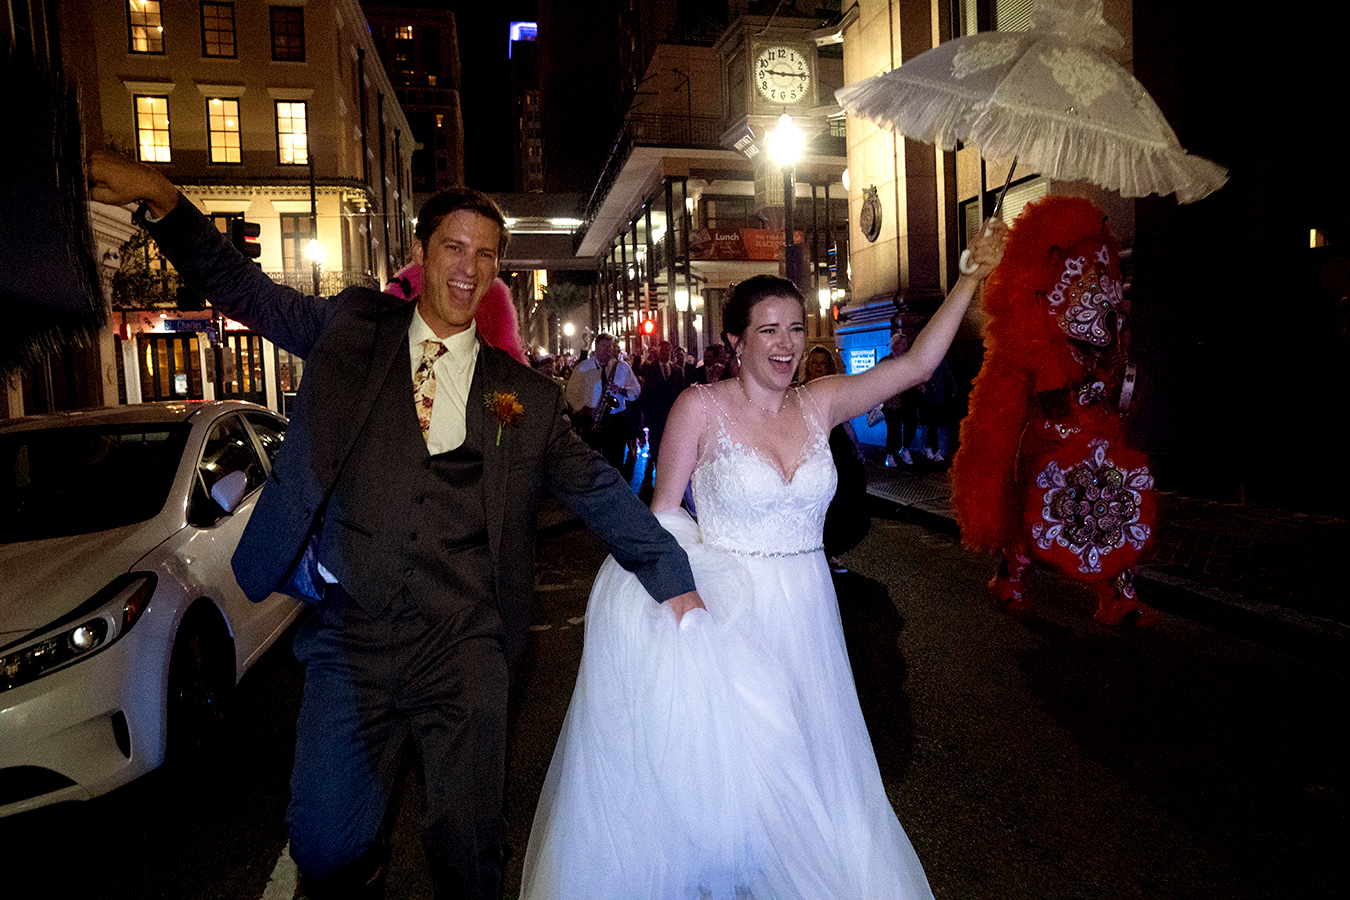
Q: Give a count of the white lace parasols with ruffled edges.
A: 1